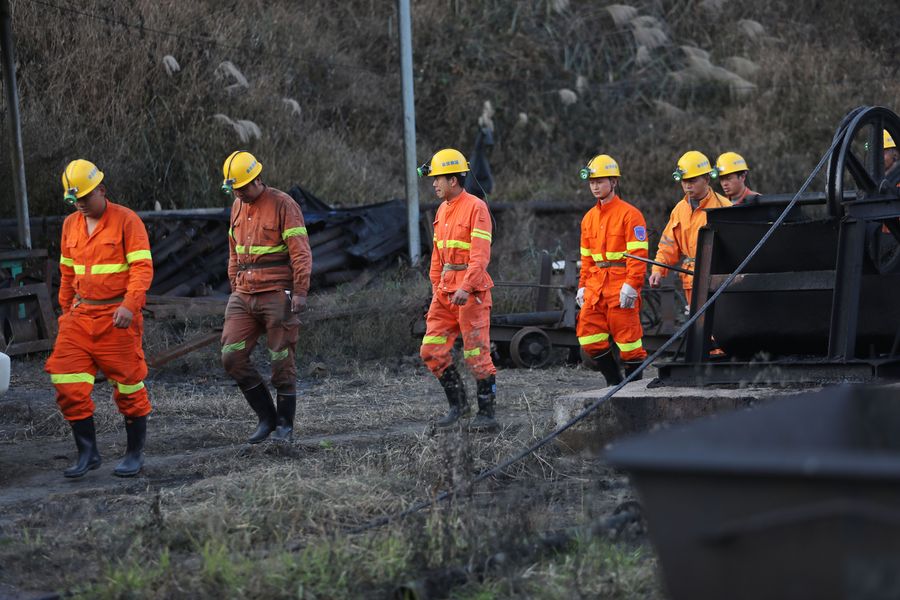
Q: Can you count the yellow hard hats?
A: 7